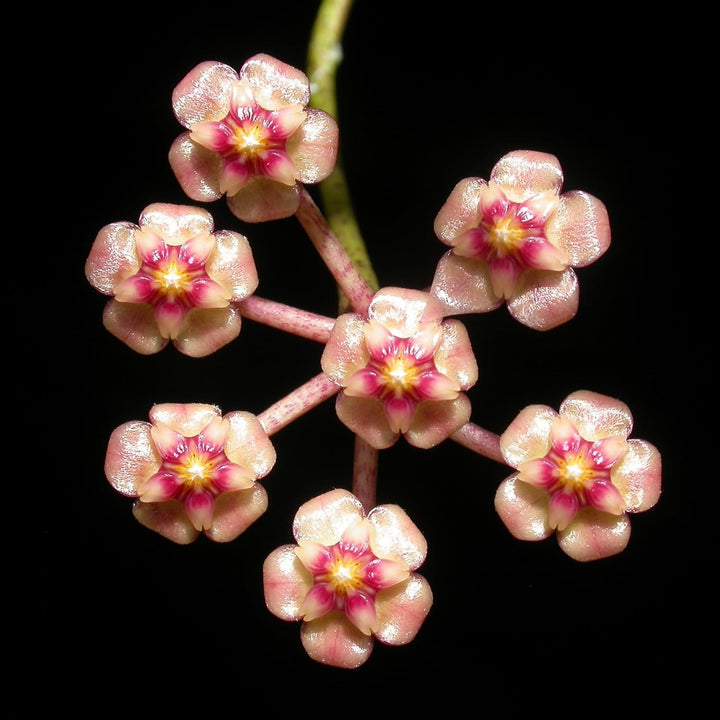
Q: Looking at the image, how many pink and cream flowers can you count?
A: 7